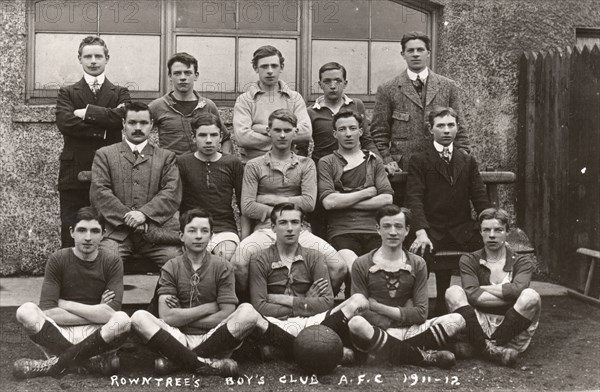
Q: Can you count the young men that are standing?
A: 5